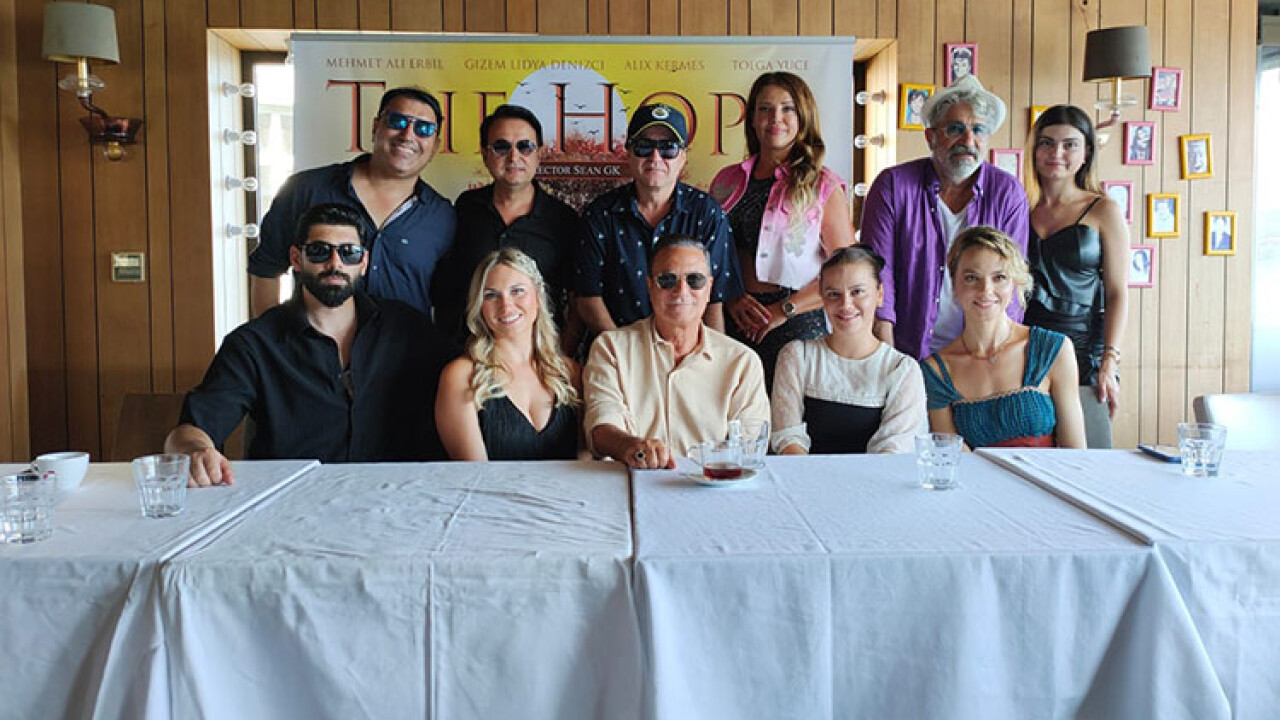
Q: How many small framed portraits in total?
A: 11